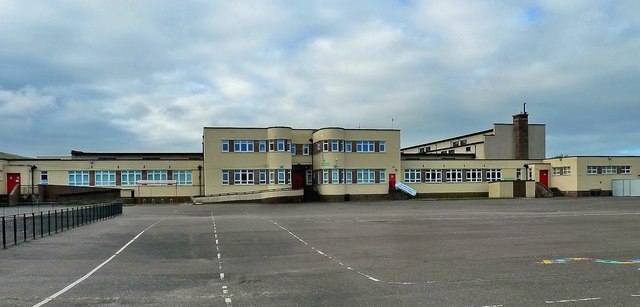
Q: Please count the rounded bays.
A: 2